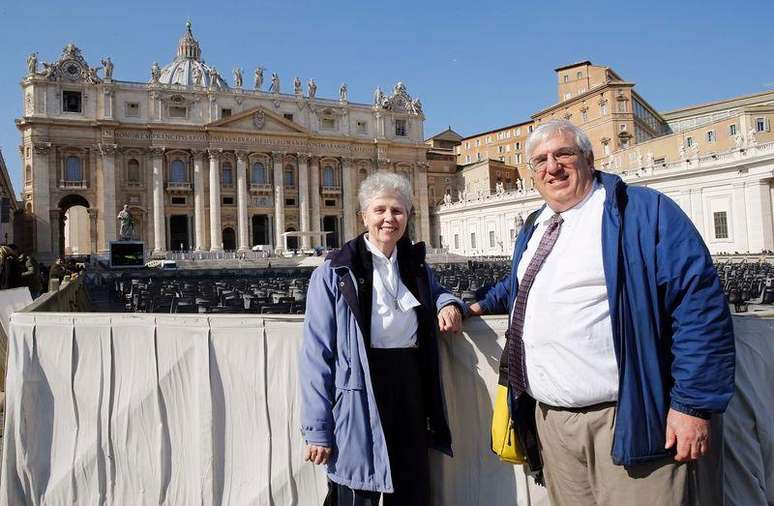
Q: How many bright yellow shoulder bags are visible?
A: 1